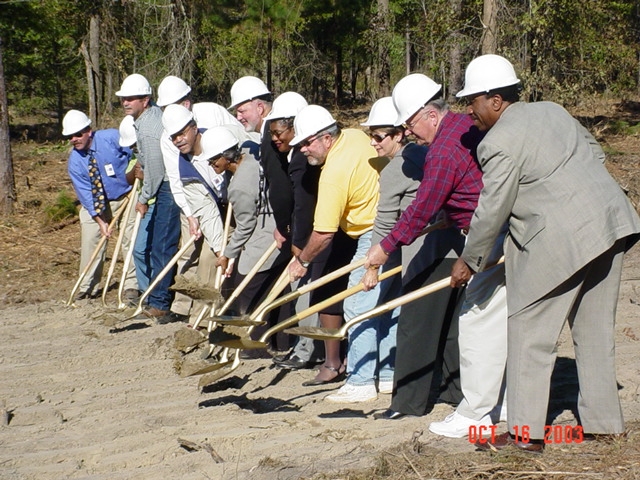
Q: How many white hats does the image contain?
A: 12